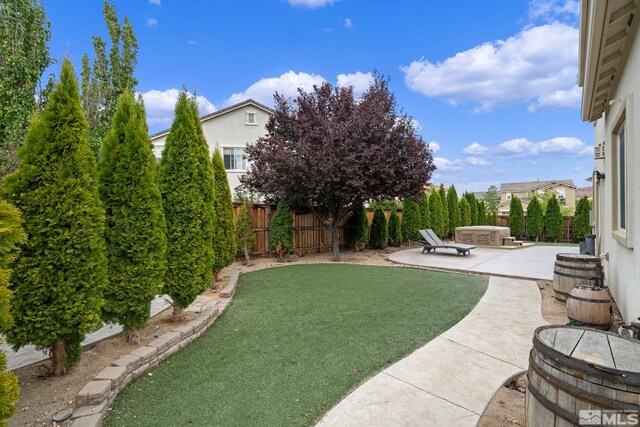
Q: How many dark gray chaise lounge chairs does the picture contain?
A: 2